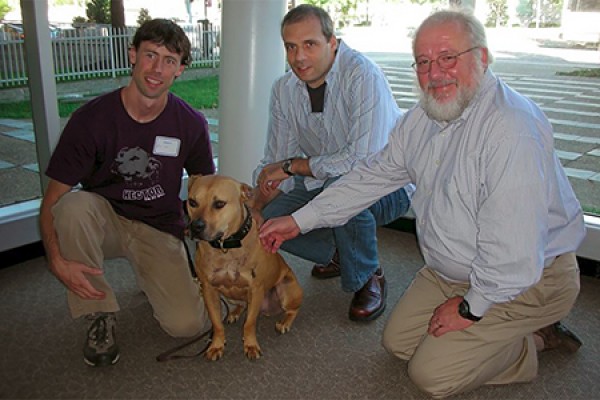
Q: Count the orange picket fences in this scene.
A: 0